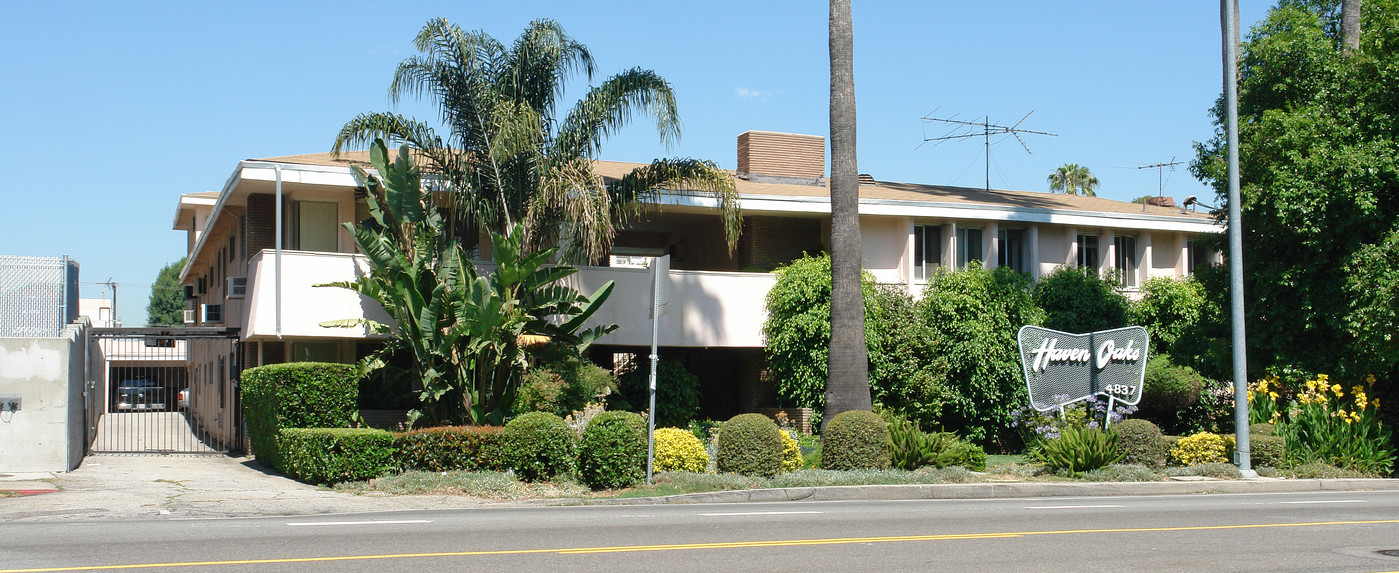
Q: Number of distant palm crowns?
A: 1